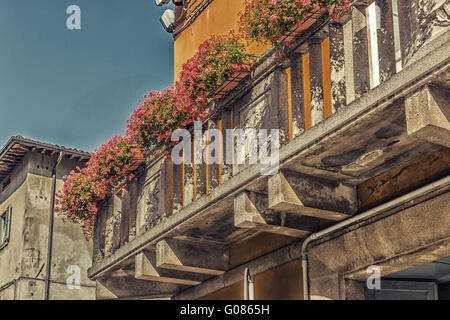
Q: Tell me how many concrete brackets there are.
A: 6